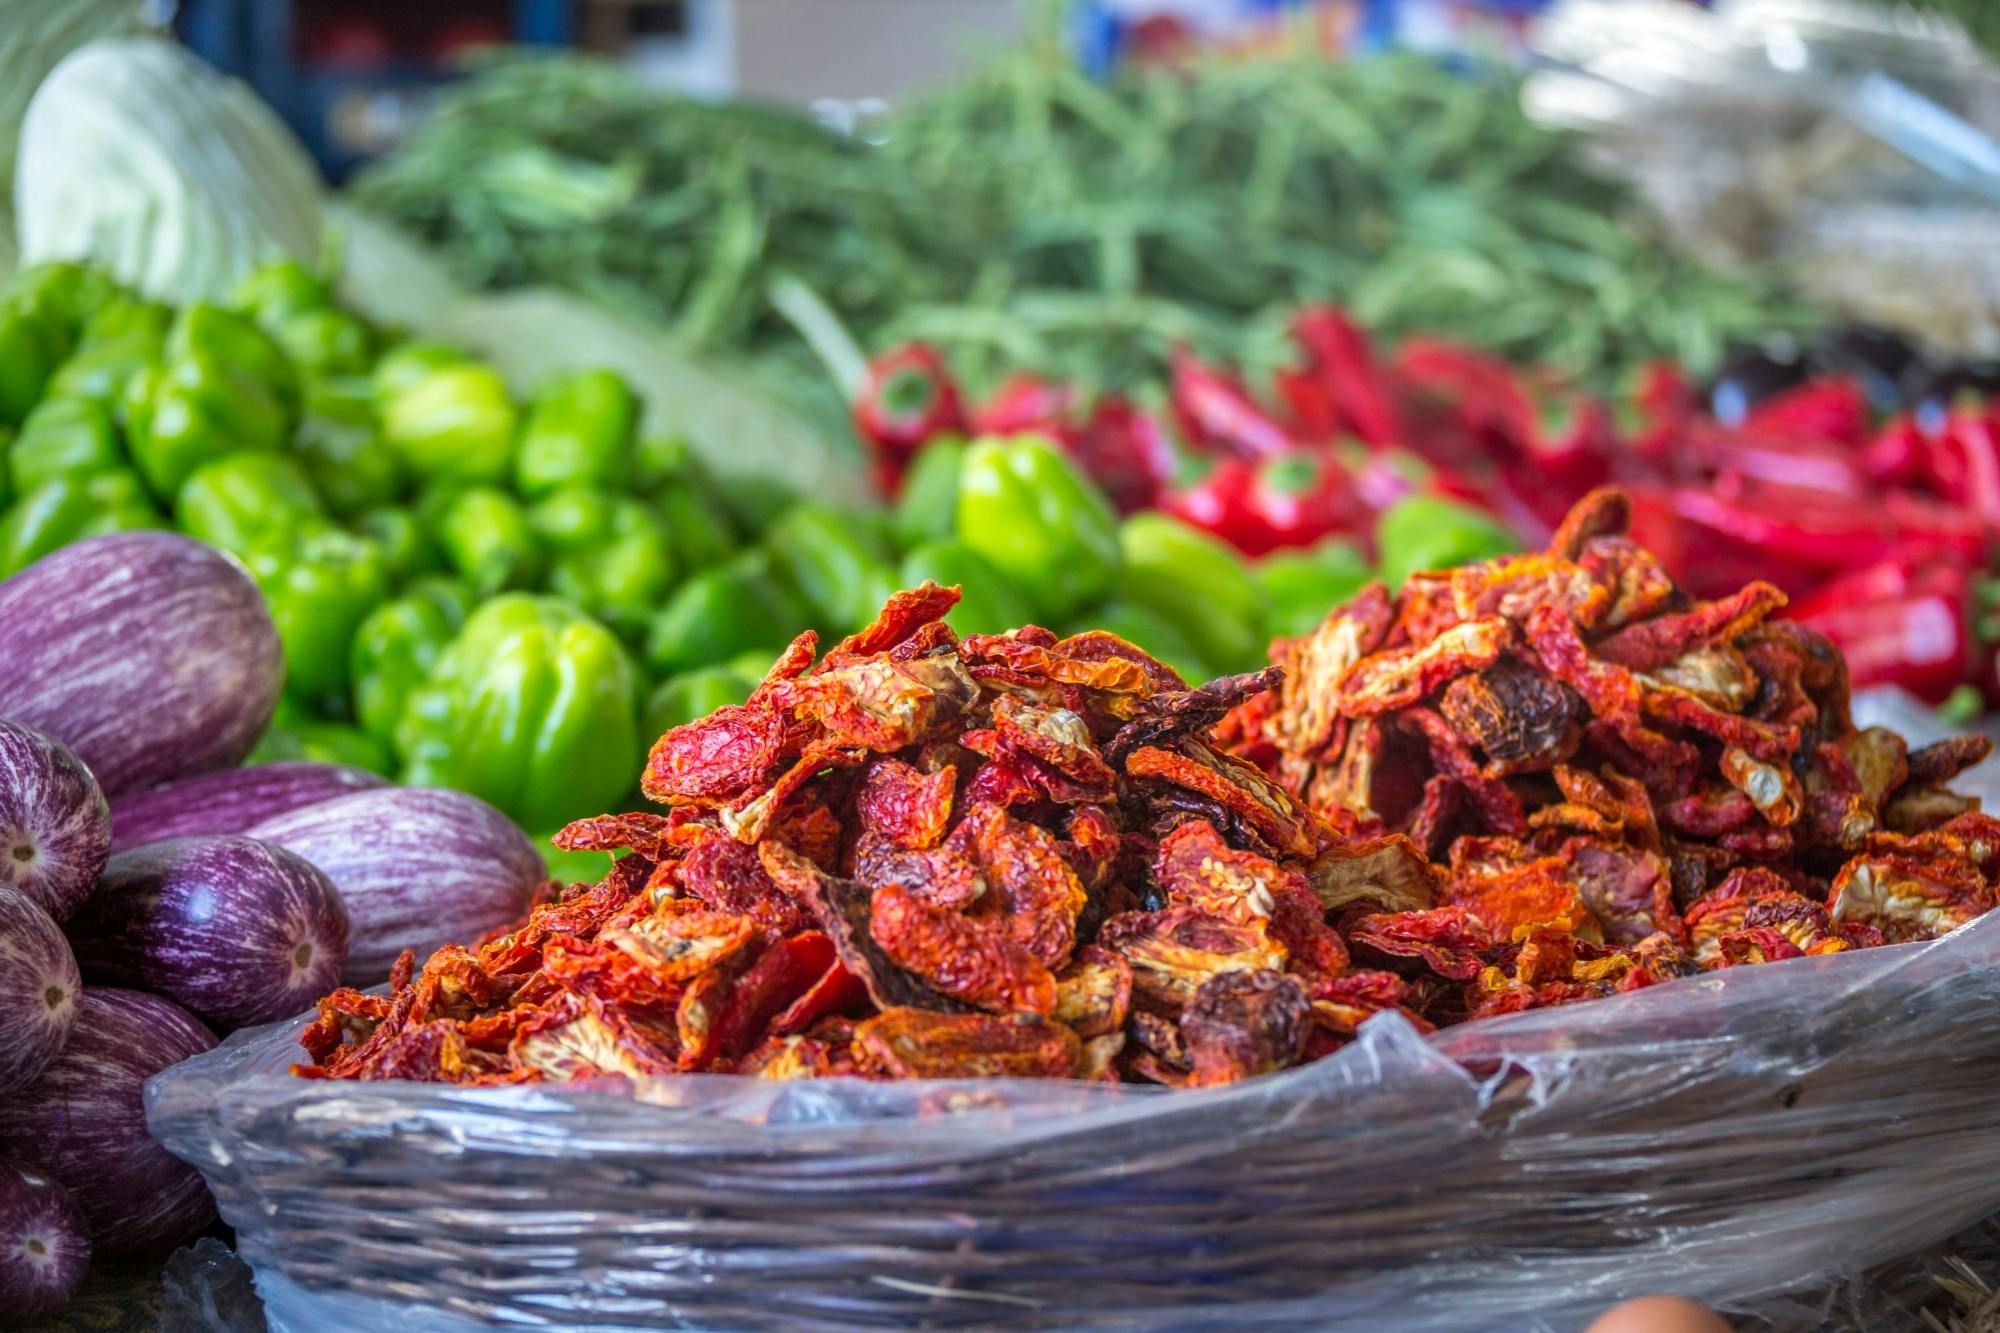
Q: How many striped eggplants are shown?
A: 8